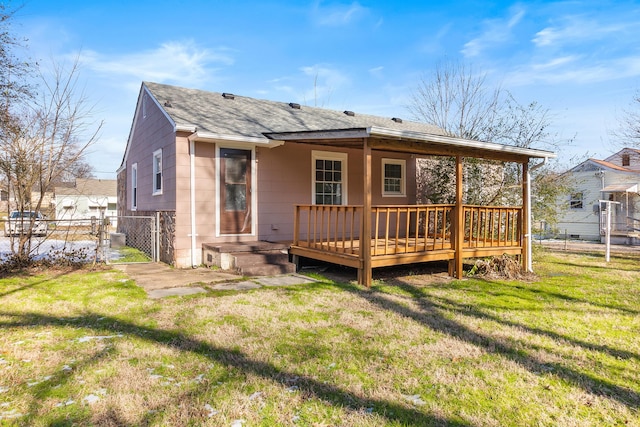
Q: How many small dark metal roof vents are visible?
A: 4